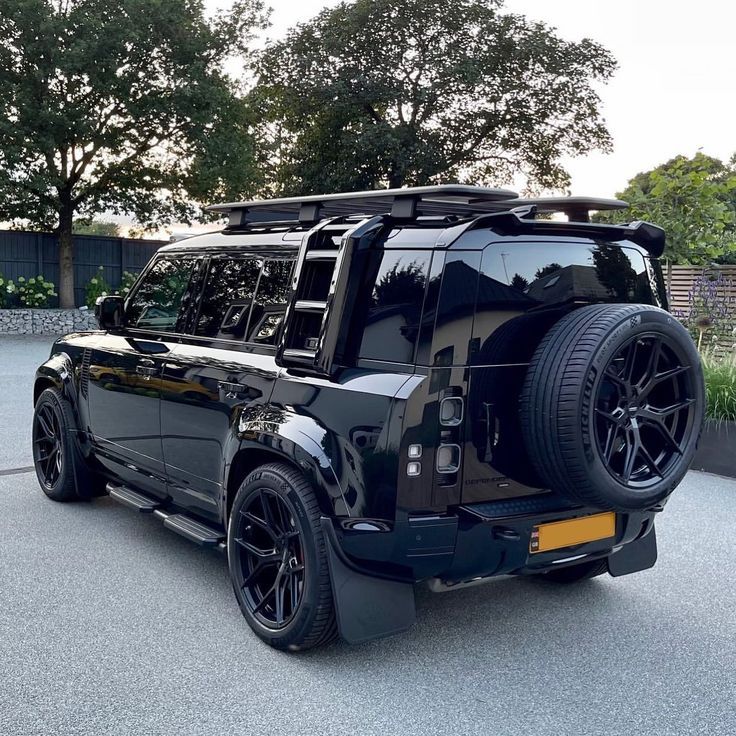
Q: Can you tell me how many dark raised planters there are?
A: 1